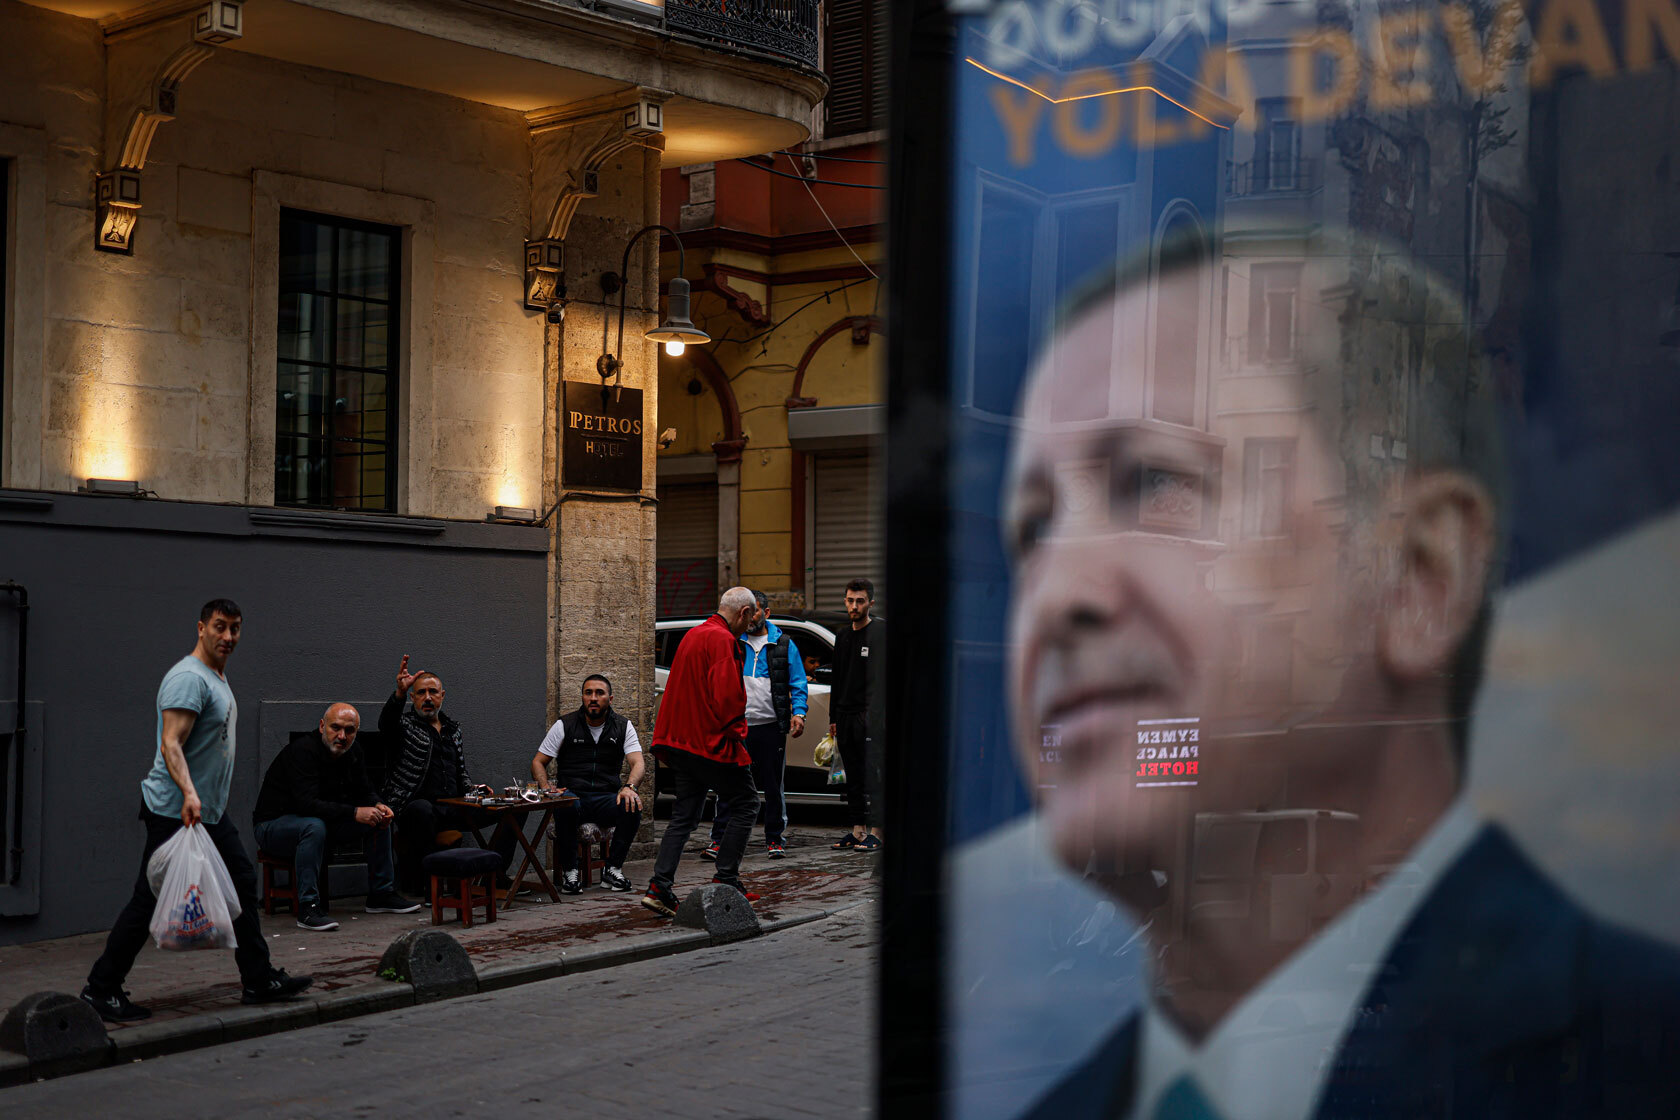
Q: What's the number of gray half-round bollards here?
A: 3